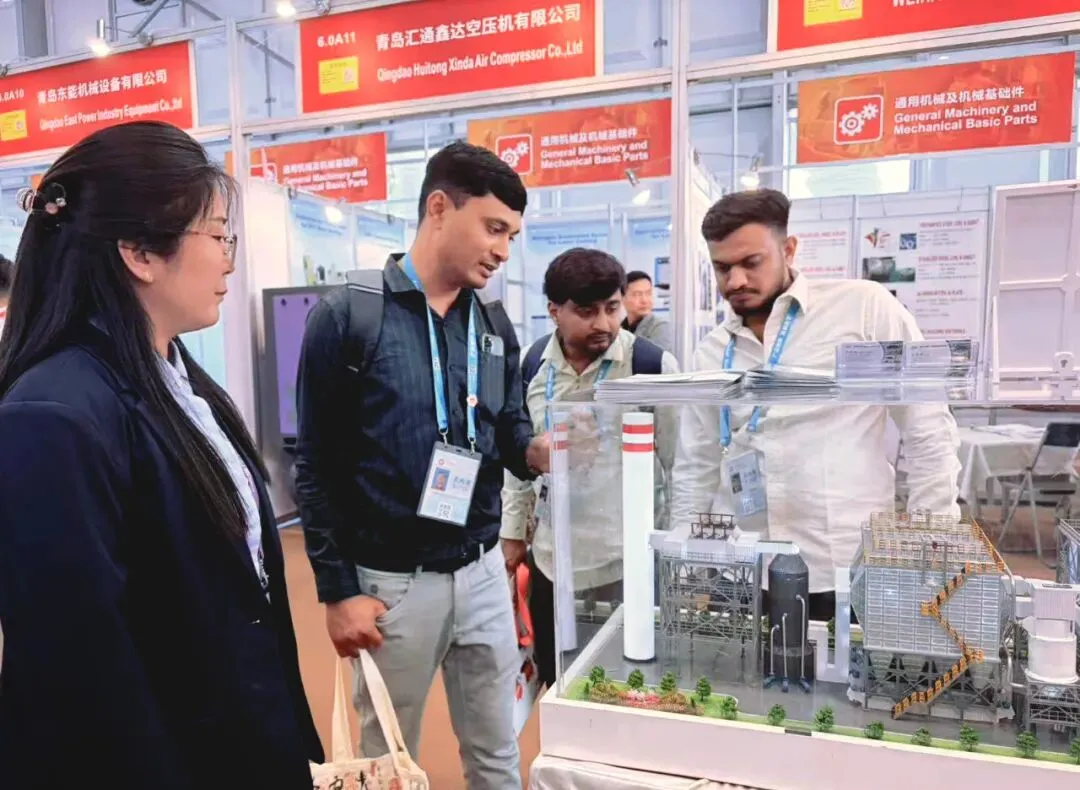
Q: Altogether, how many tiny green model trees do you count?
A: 12